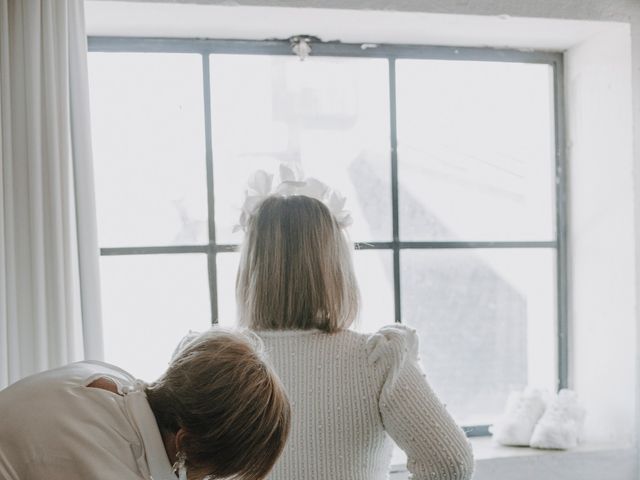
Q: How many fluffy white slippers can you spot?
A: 2